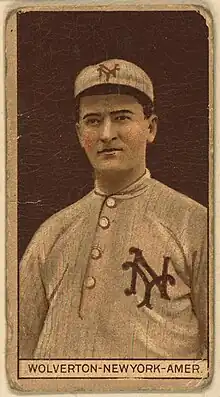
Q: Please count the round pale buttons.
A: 4